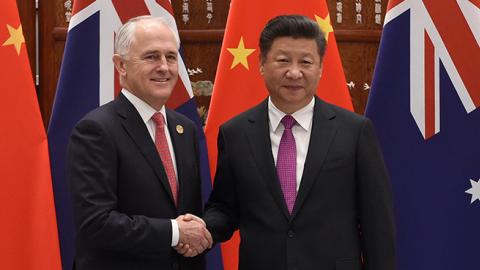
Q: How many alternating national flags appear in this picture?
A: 4